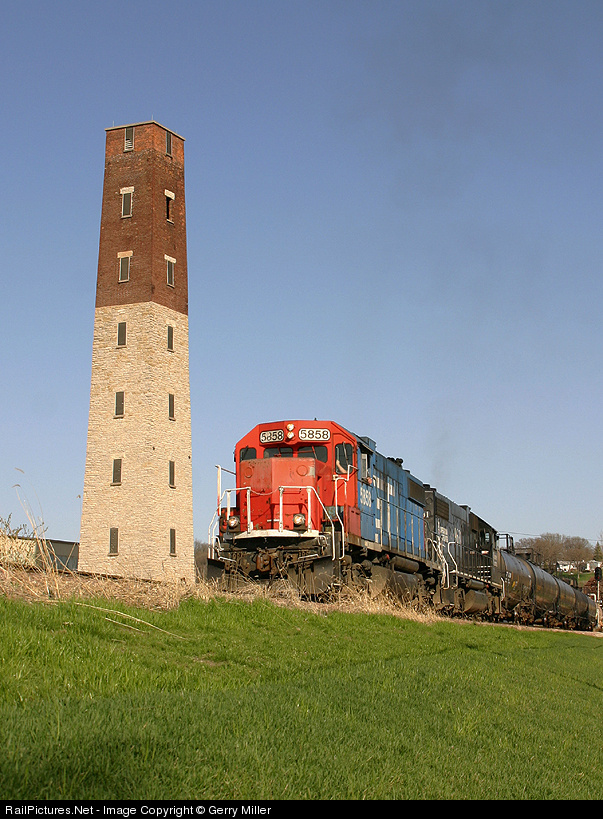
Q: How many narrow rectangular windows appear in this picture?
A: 14